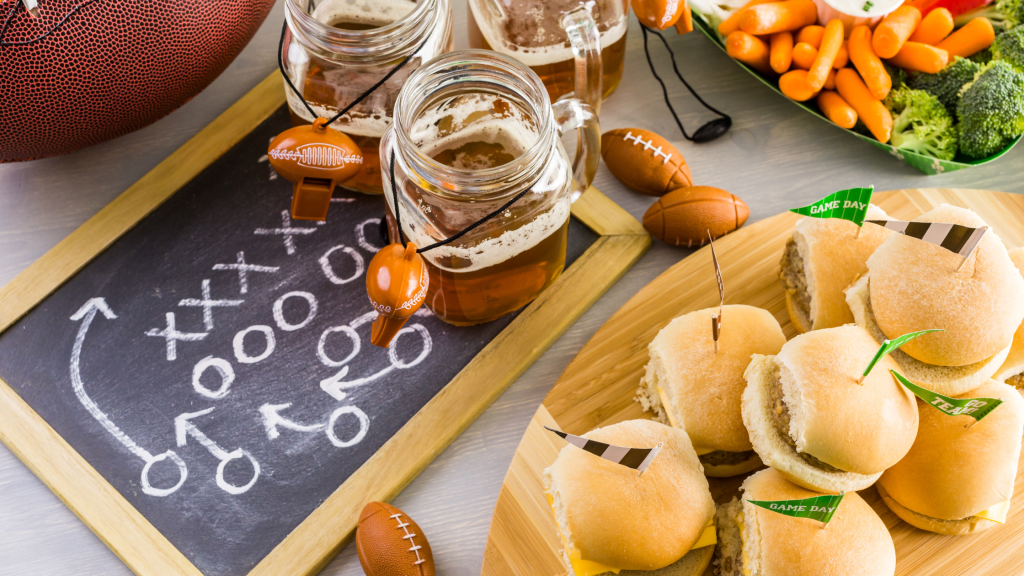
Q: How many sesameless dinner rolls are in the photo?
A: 8